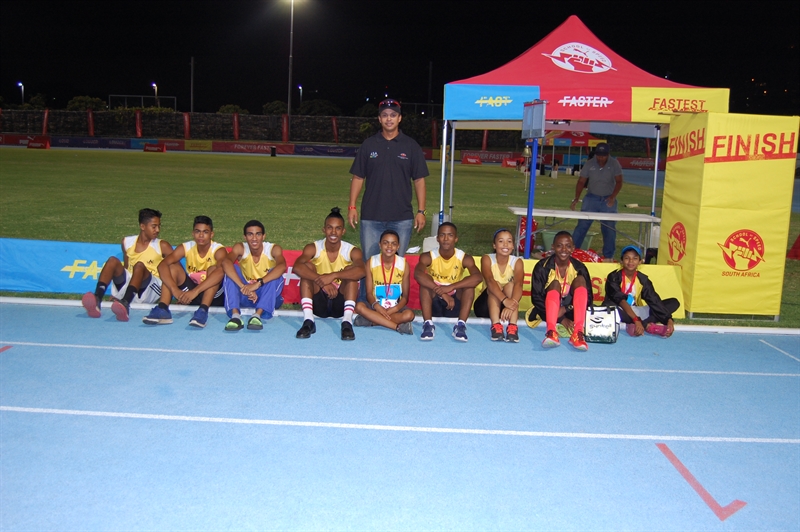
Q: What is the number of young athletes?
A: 9